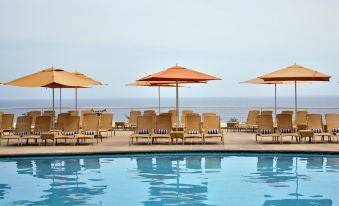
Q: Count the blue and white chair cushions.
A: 12